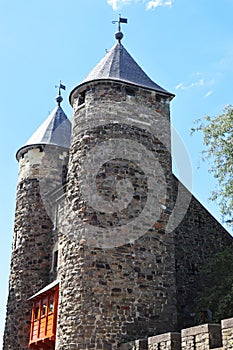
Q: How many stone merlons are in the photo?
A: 4